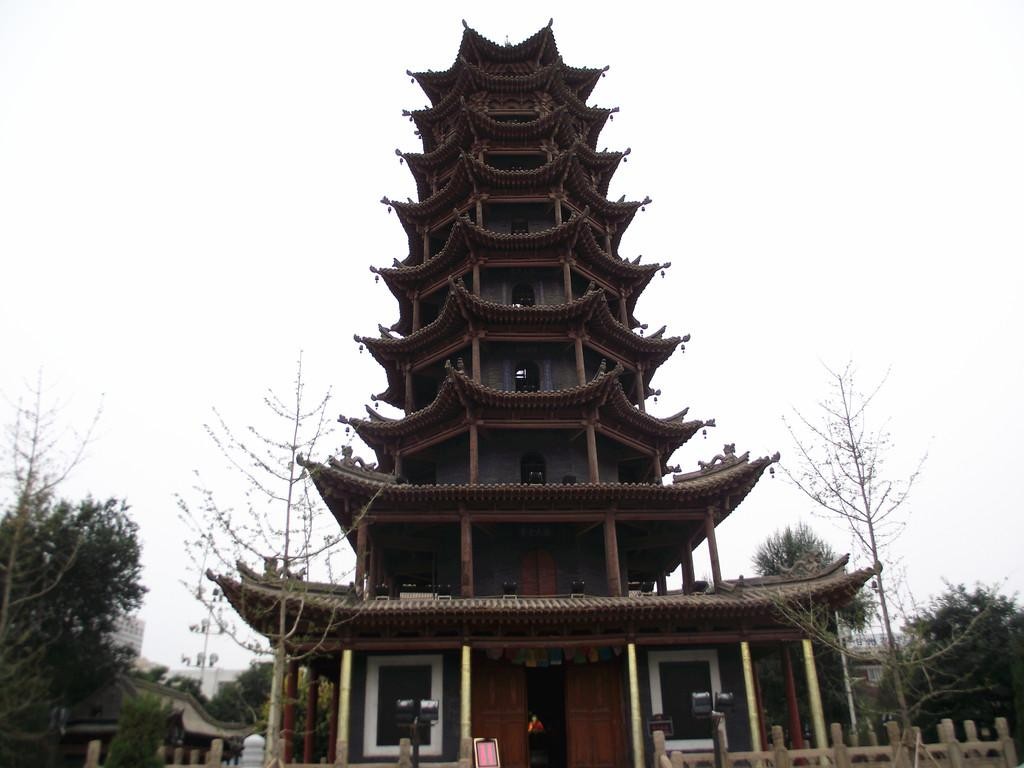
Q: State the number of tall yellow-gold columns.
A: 5